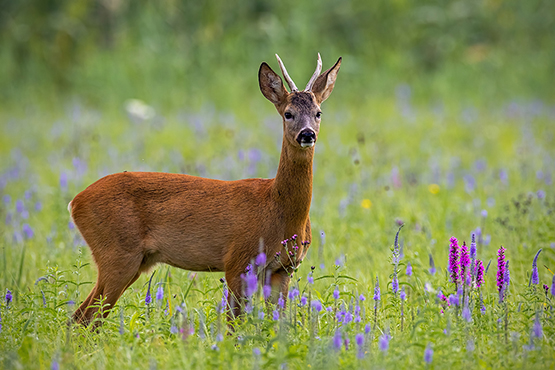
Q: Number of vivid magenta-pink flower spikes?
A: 4